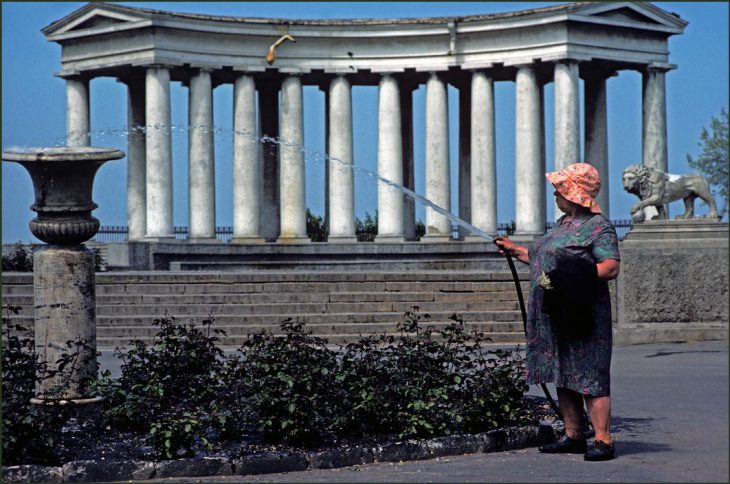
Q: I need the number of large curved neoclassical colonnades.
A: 1